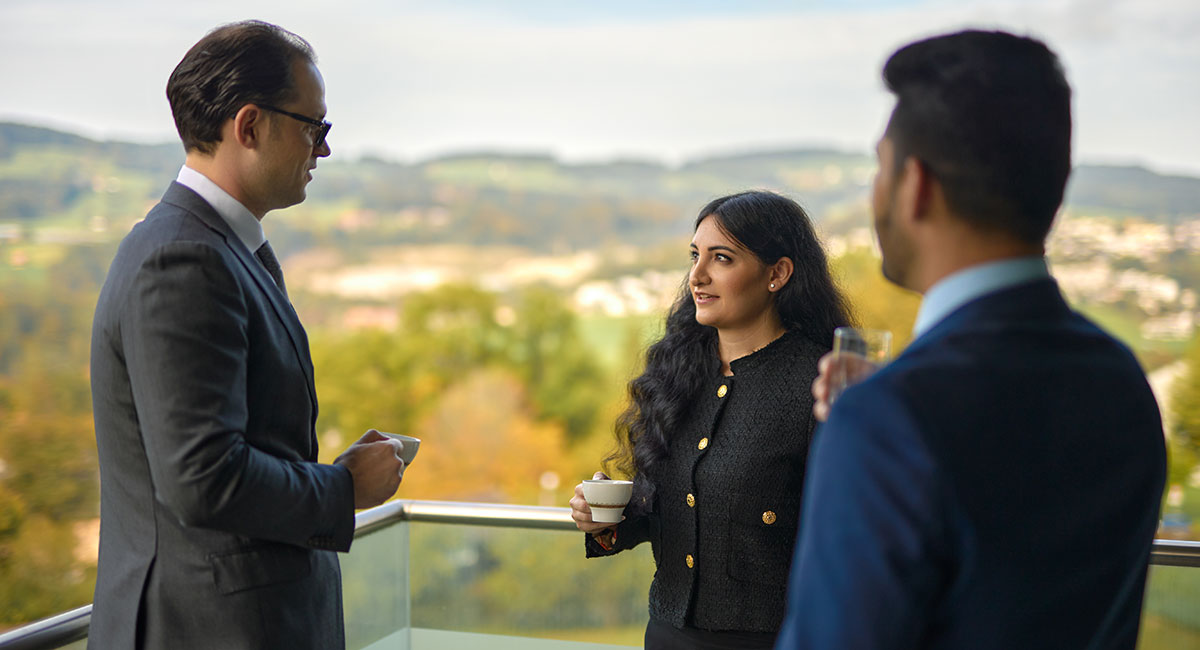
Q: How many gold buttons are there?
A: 5